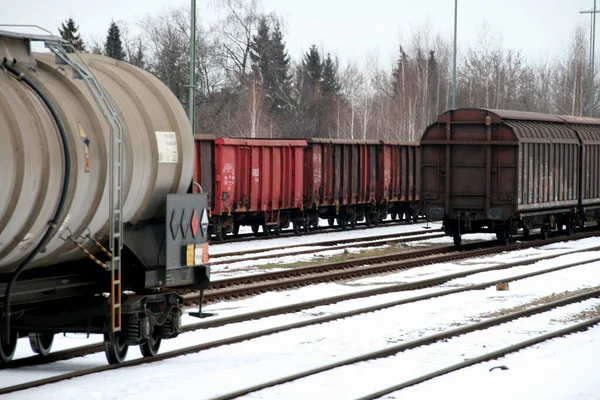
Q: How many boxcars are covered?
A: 2